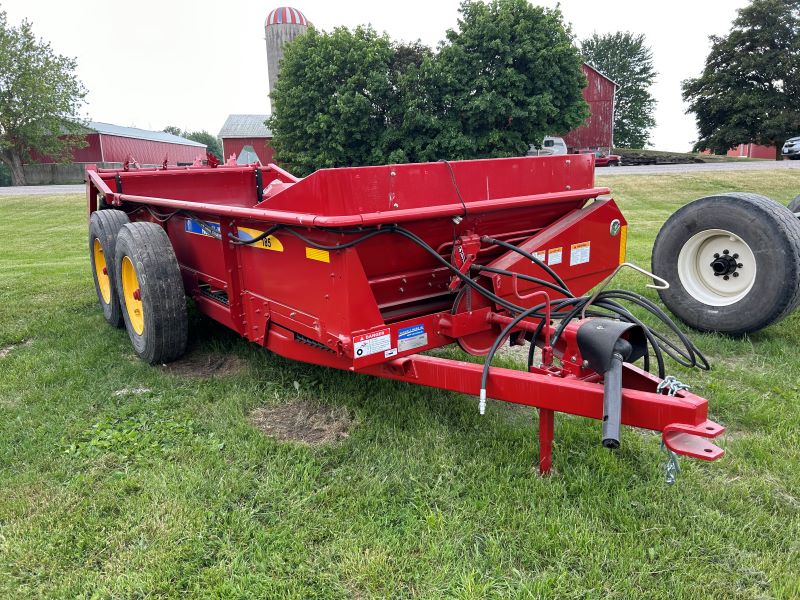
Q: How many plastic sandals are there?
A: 0